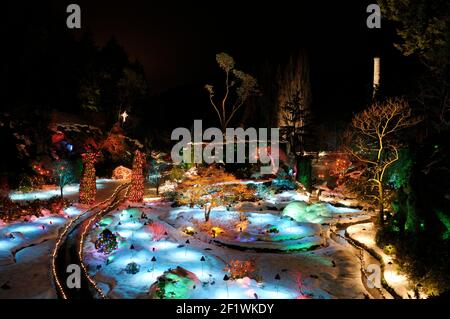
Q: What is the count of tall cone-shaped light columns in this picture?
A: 2